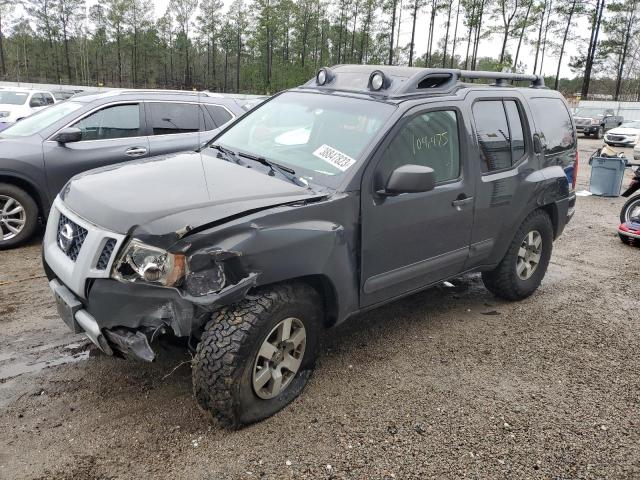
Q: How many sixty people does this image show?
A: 0